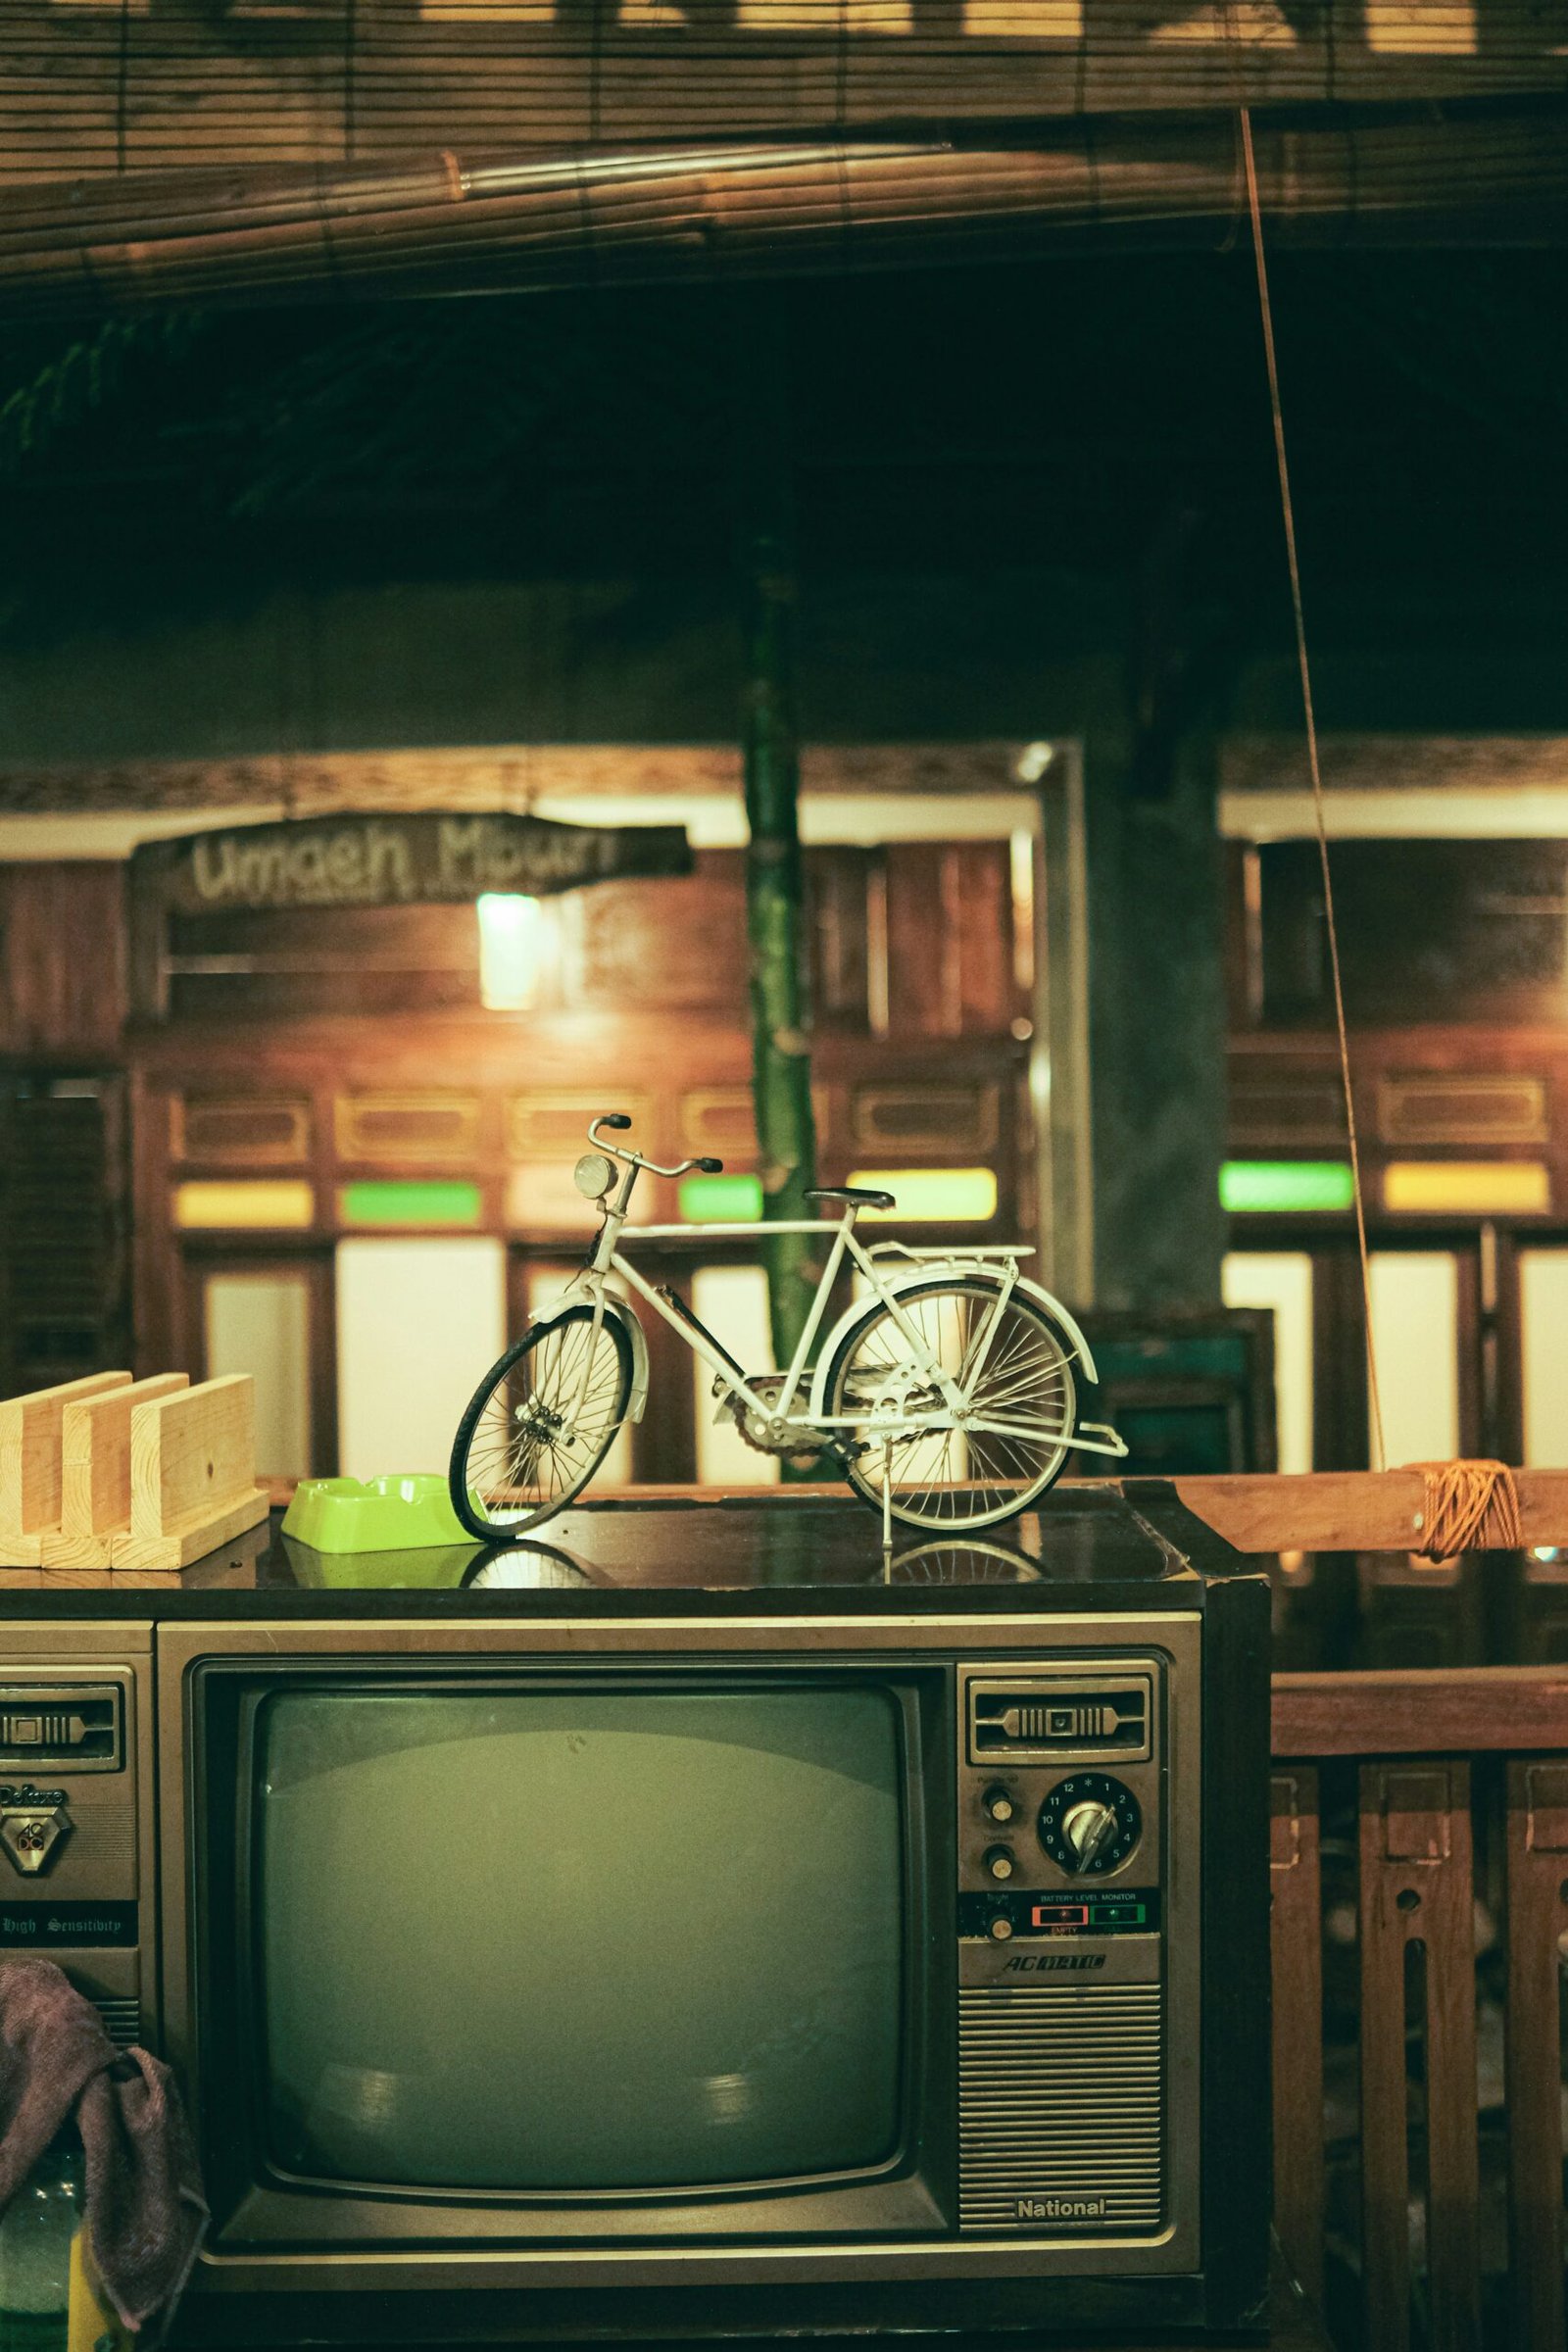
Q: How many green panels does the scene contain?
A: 3